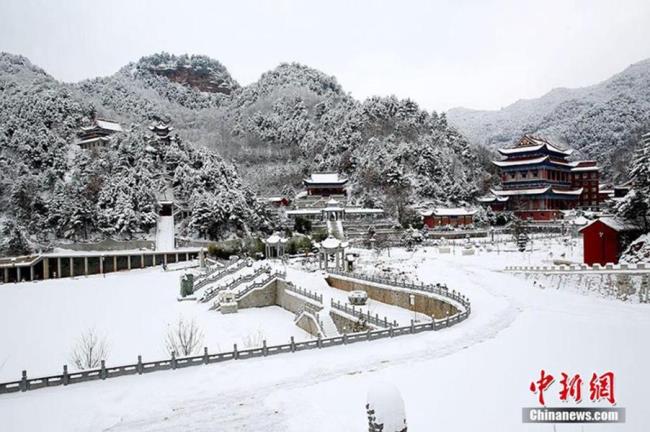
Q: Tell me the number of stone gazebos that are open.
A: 2